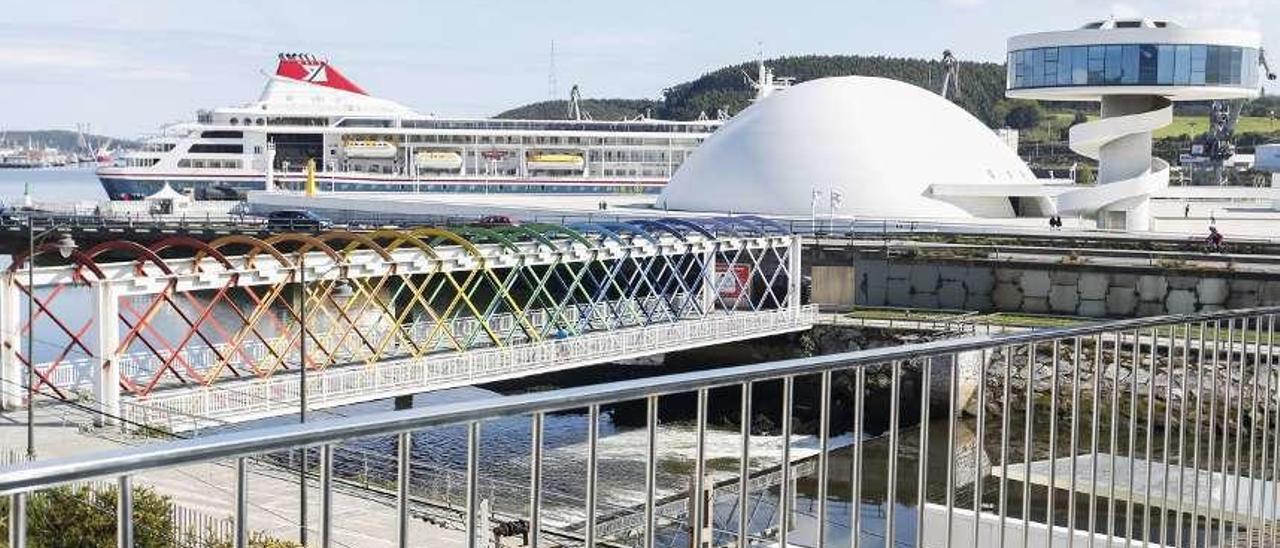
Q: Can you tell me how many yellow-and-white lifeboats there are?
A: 3